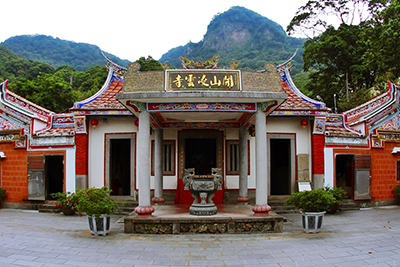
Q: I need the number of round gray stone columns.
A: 4